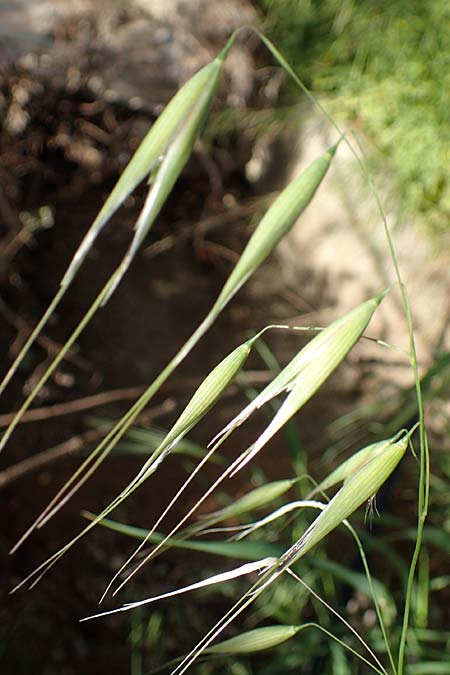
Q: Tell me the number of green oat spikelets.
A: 8